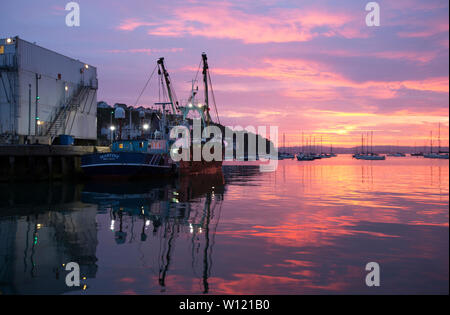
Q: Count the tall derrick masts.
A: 2